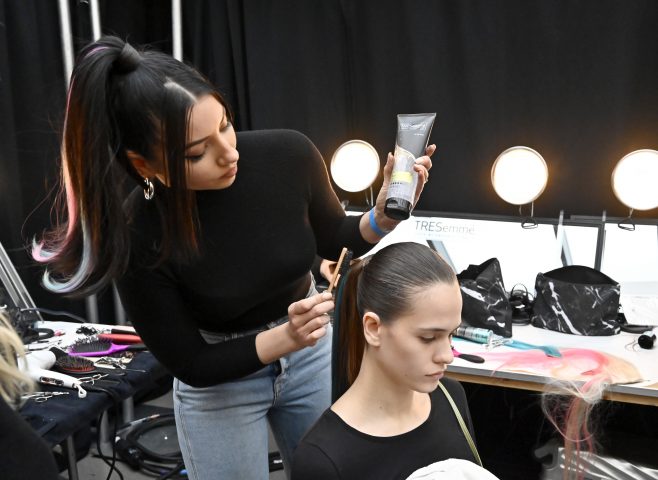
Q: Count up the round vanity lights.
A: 3